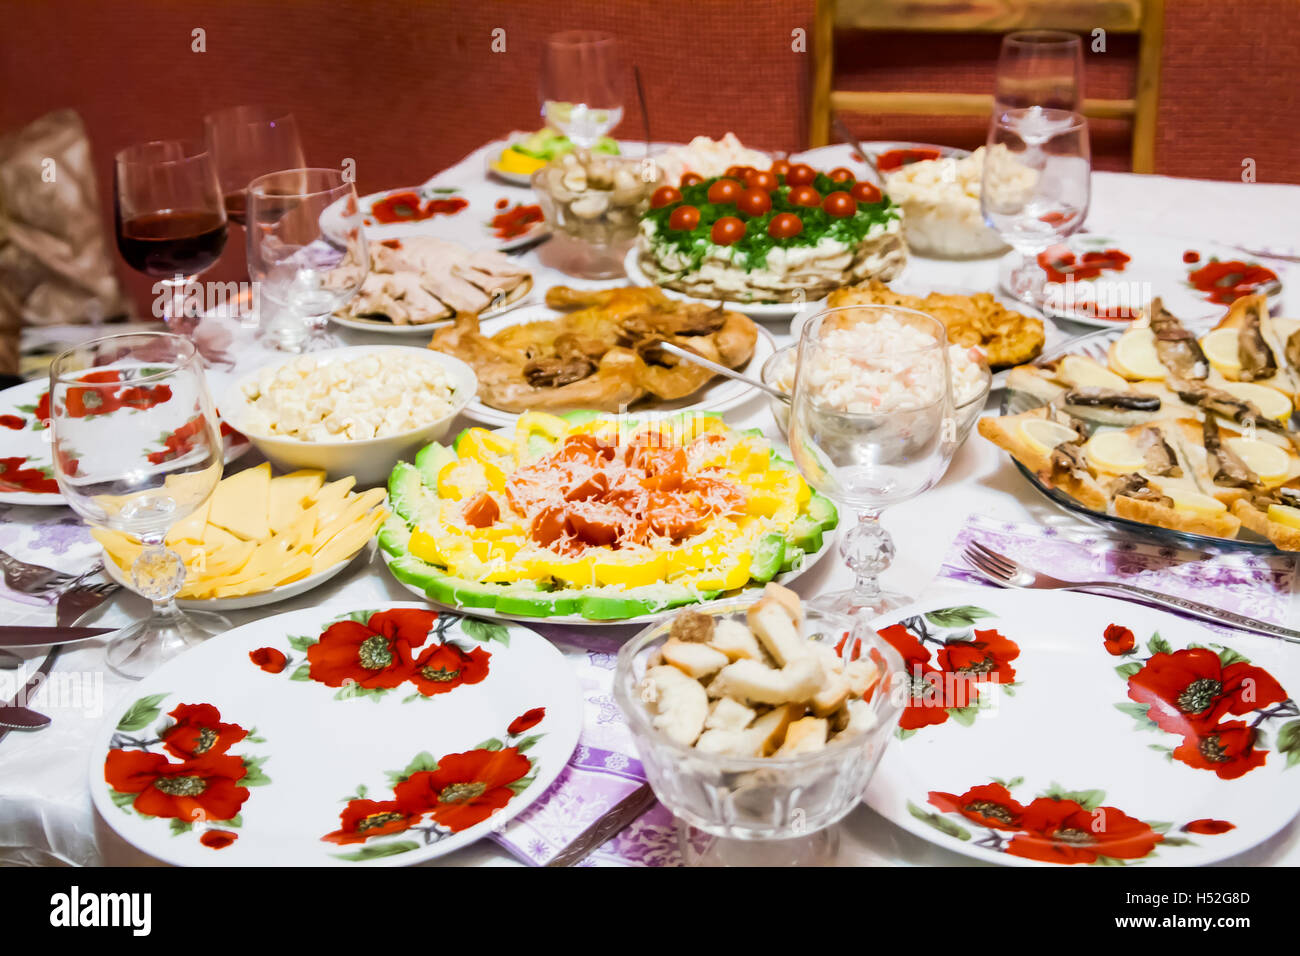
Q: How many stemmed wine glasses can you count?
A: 8